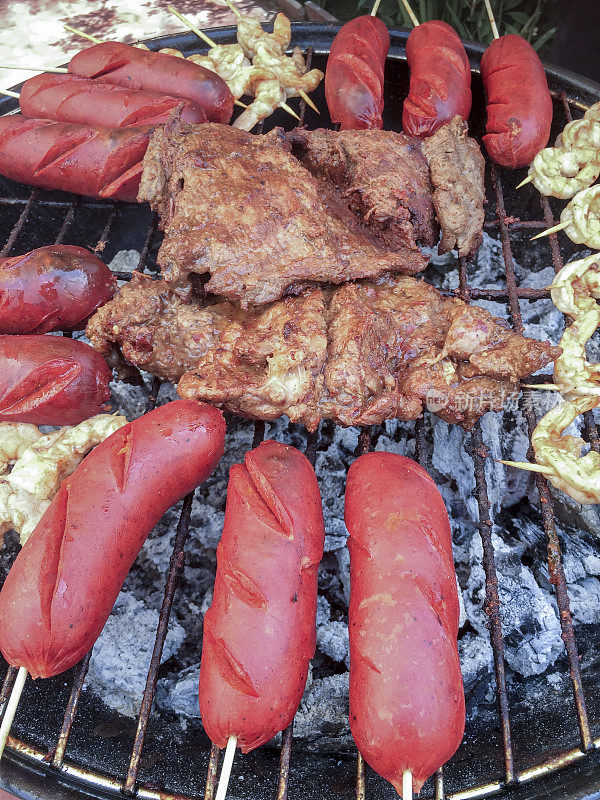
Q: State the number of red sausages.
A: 11